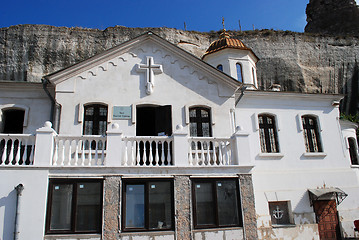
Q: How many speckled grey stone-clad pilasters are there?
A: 3